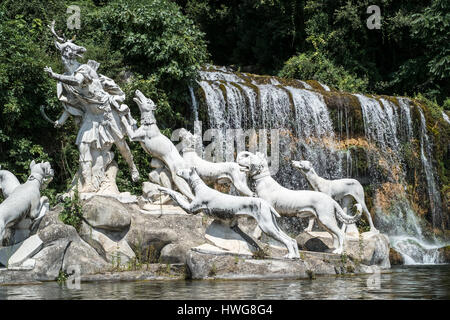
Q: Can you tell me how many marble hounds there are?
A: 7